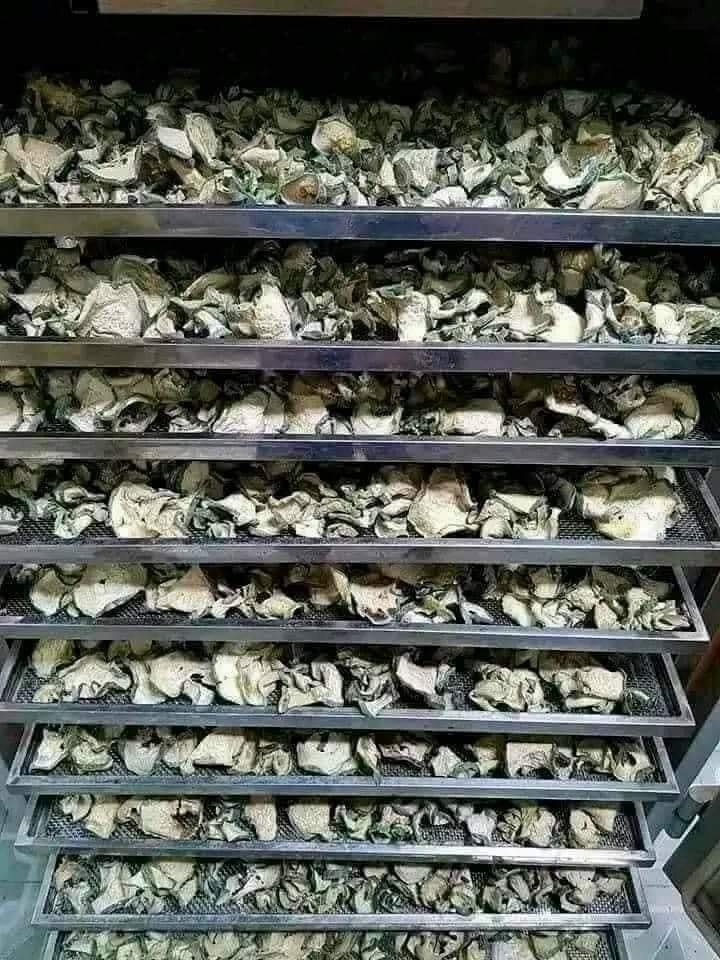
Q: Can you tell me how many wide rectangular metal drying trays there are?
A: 10